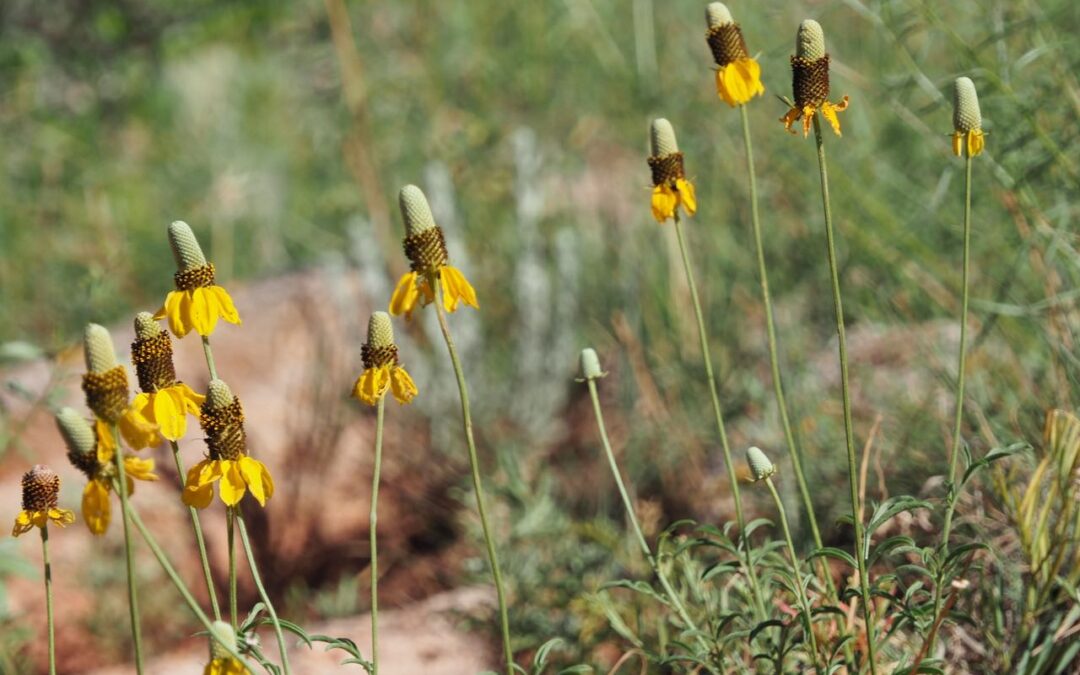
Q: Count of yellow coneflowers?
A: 13